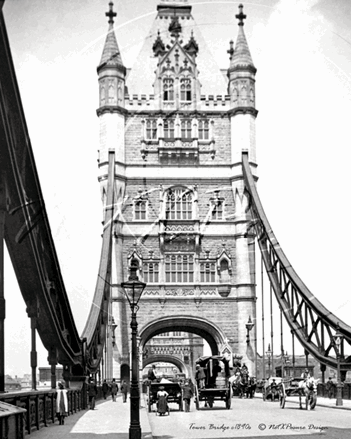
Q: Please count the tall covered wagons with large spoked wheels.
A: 1